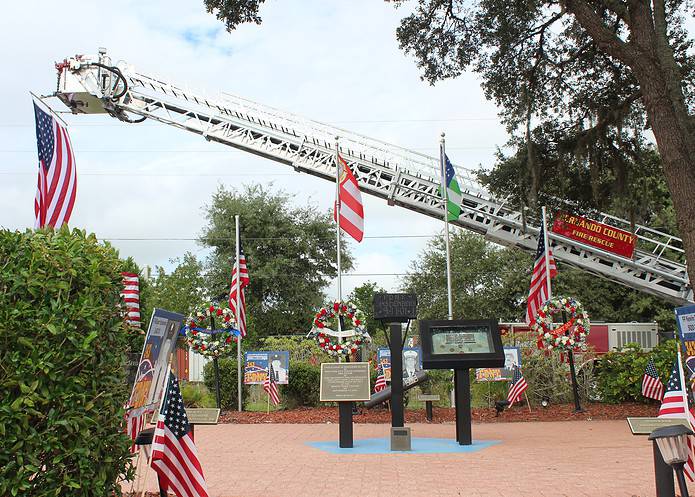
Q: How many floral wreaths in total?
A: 3